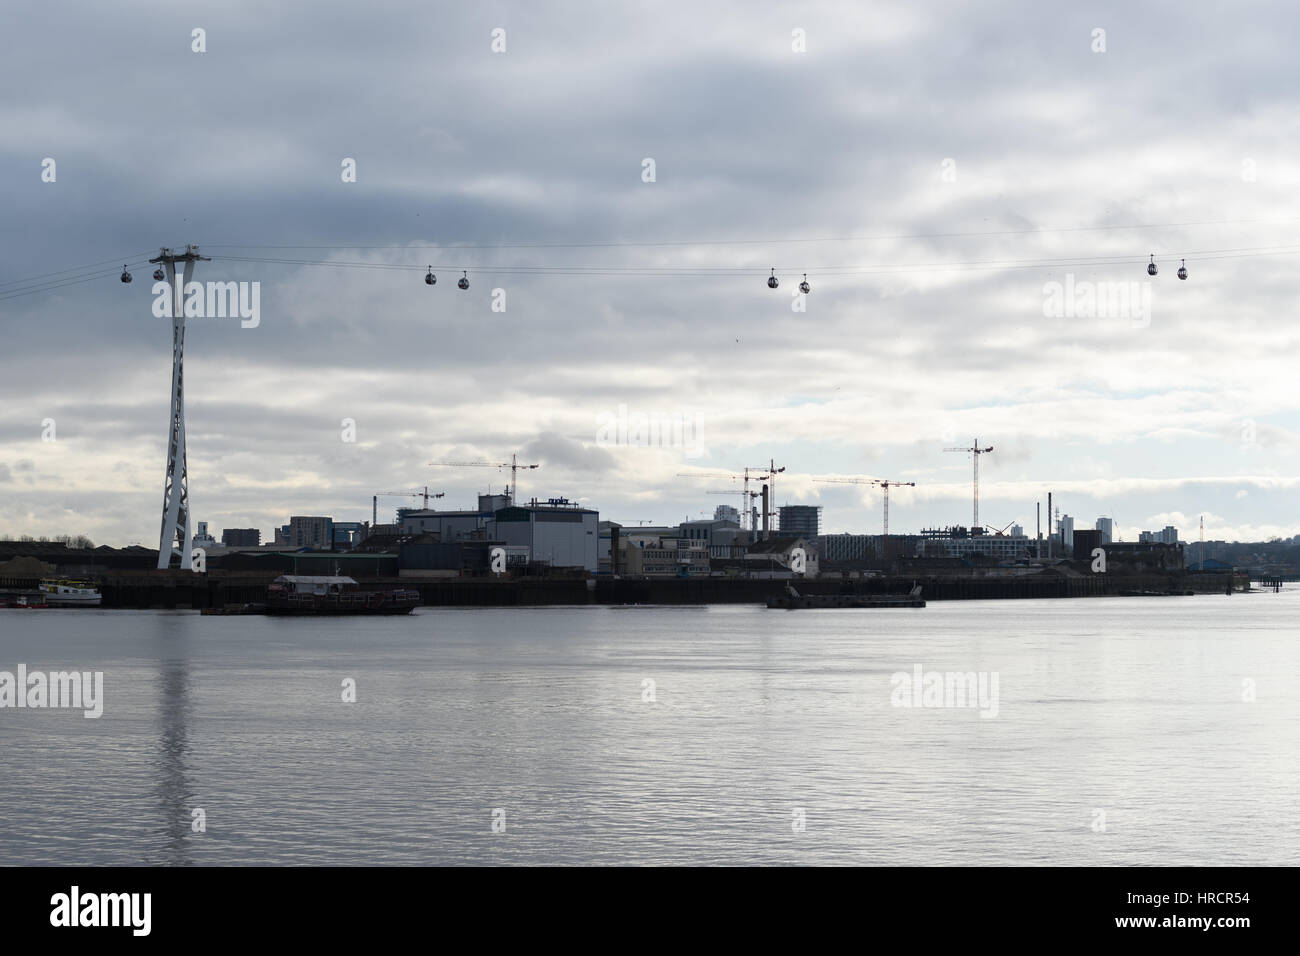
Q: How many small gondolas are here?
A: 8